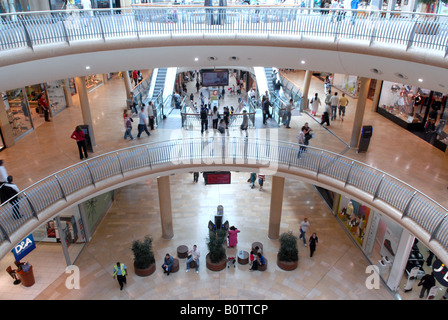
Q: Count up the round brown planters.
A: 3